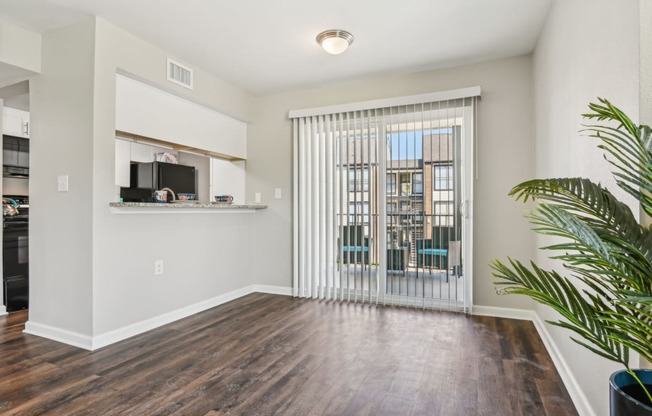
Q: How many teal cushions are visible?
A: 2